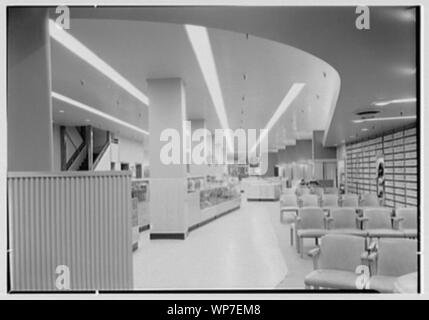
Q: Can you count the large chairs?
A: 2